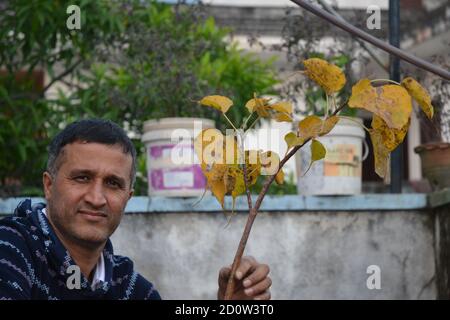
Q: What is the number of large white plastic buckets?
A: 2